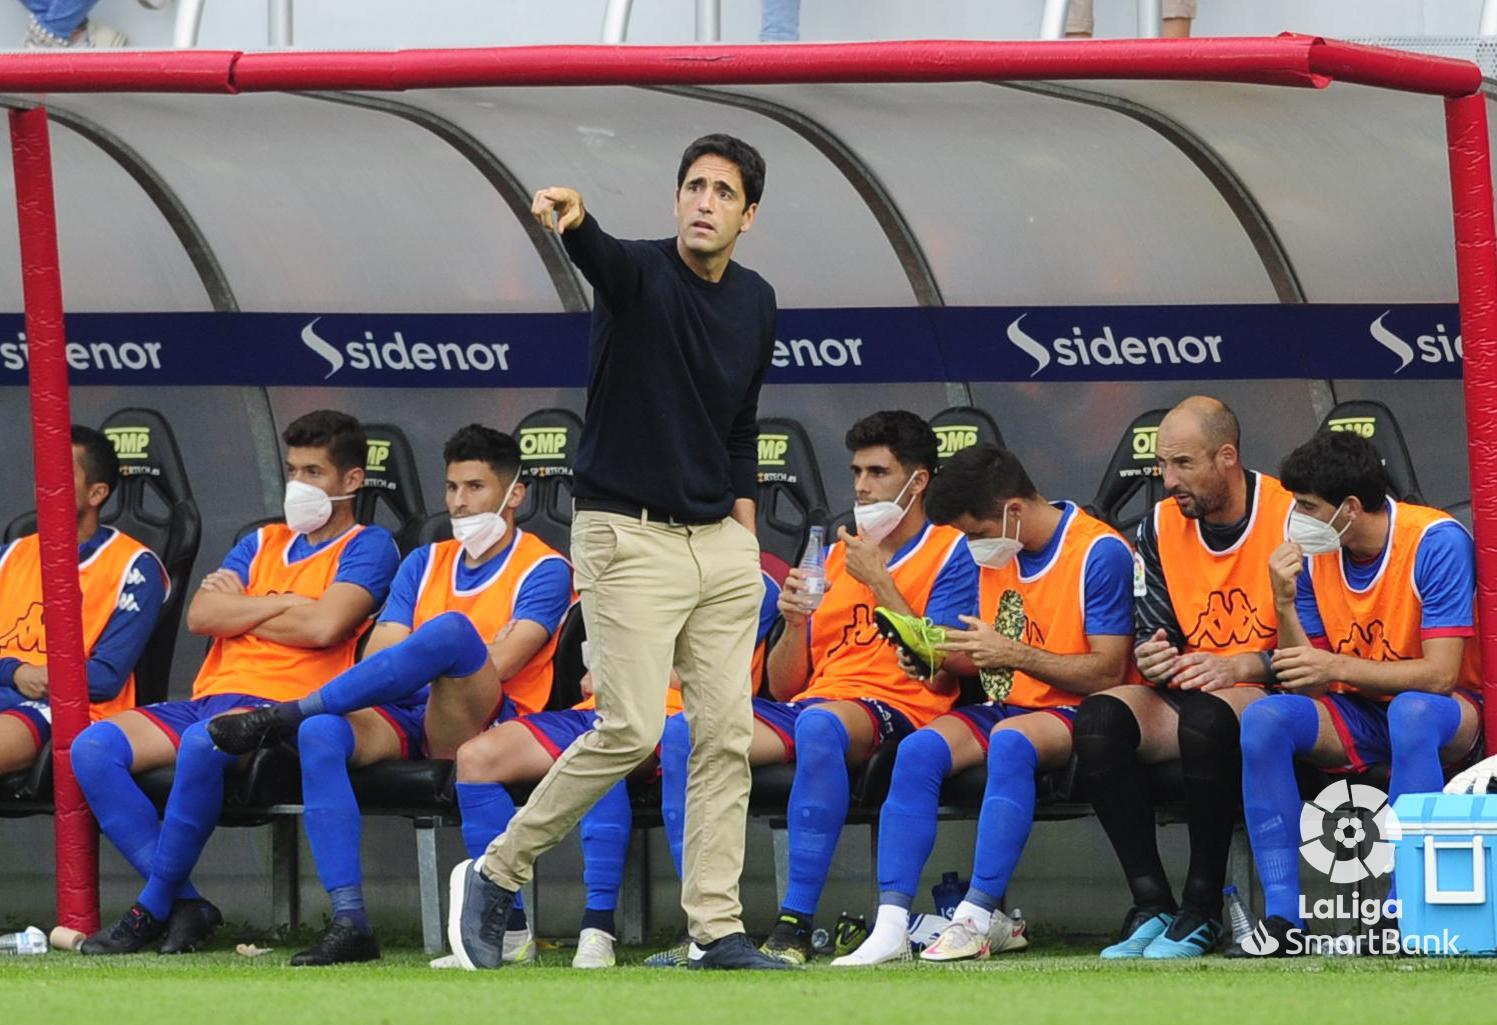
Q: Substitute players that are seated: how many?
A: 8